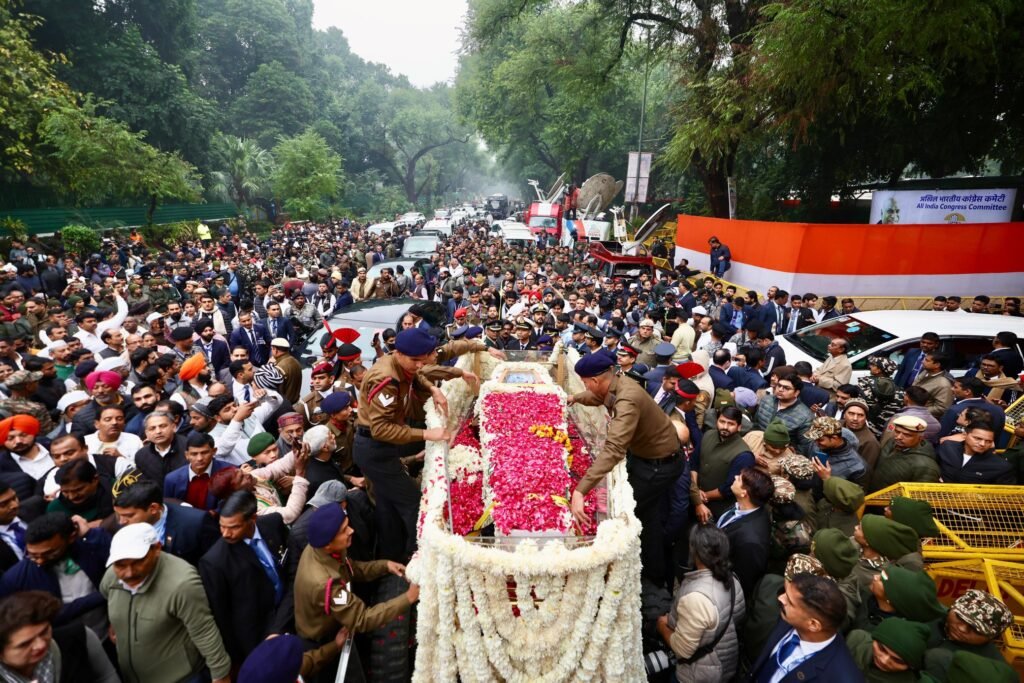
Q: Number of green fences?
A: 1